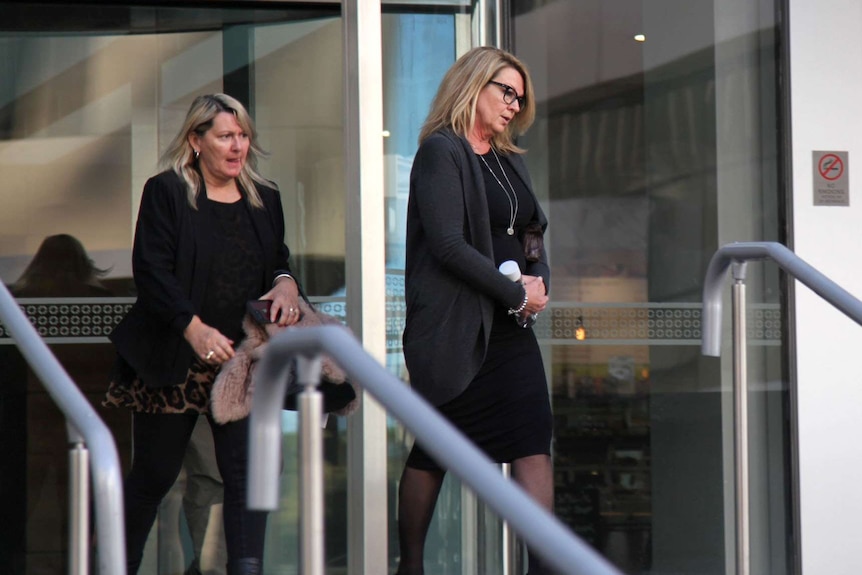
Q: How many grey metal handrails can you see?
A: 3